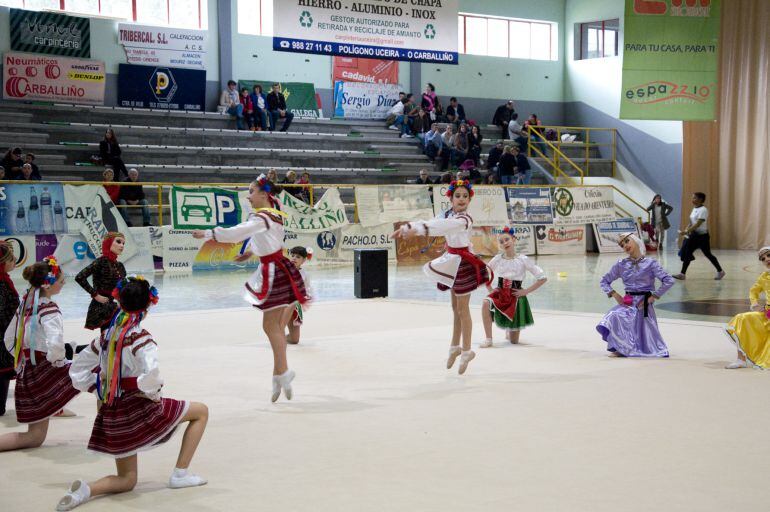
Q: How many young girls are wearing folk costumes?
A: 10